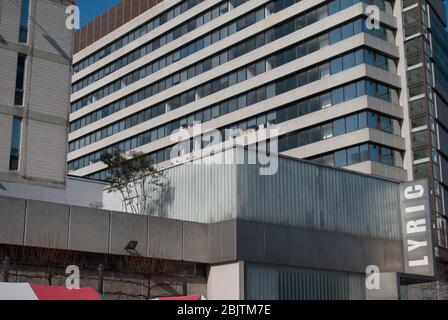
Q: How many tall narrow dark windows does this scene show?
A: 3